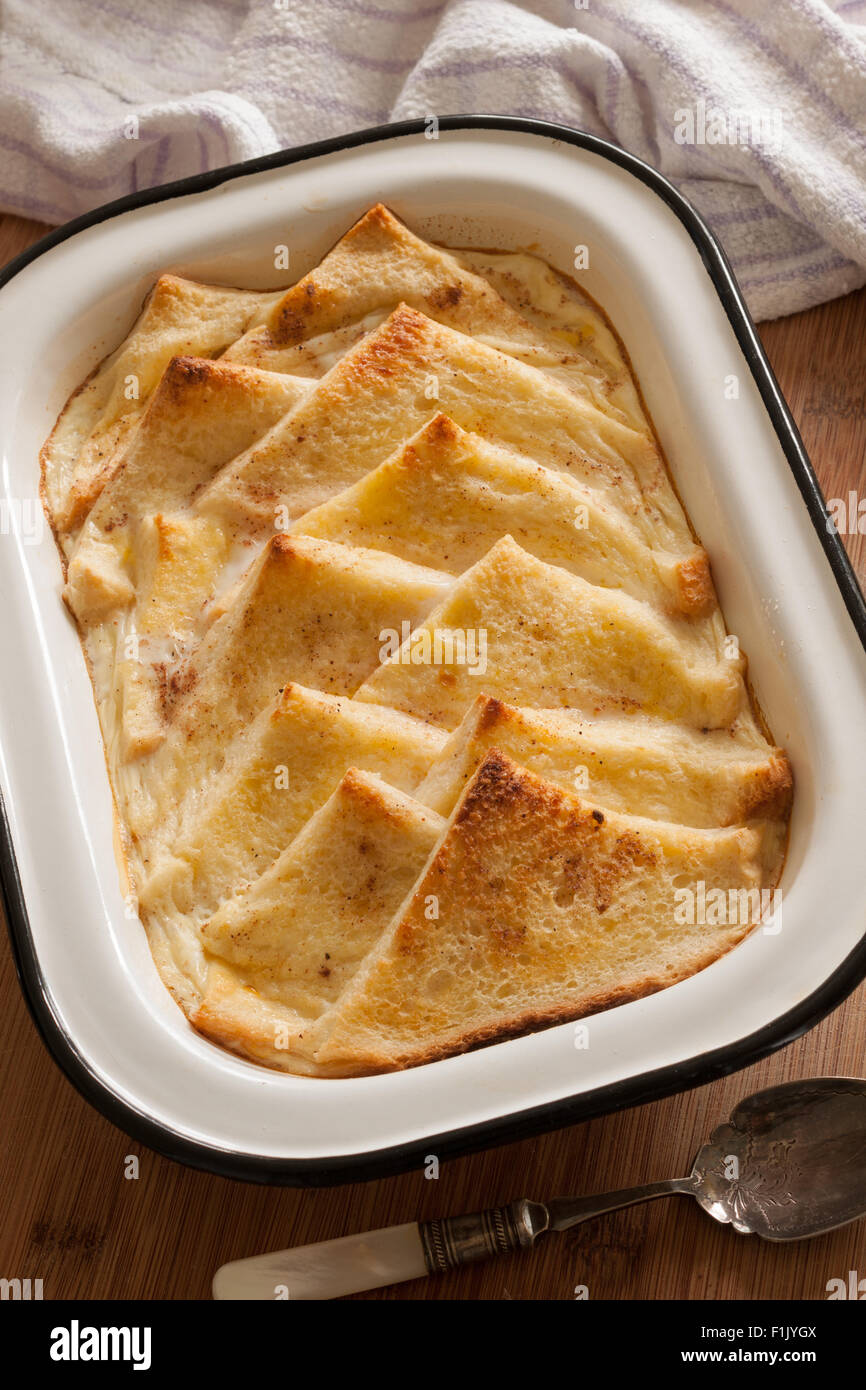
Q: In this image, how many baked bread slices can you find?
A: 11